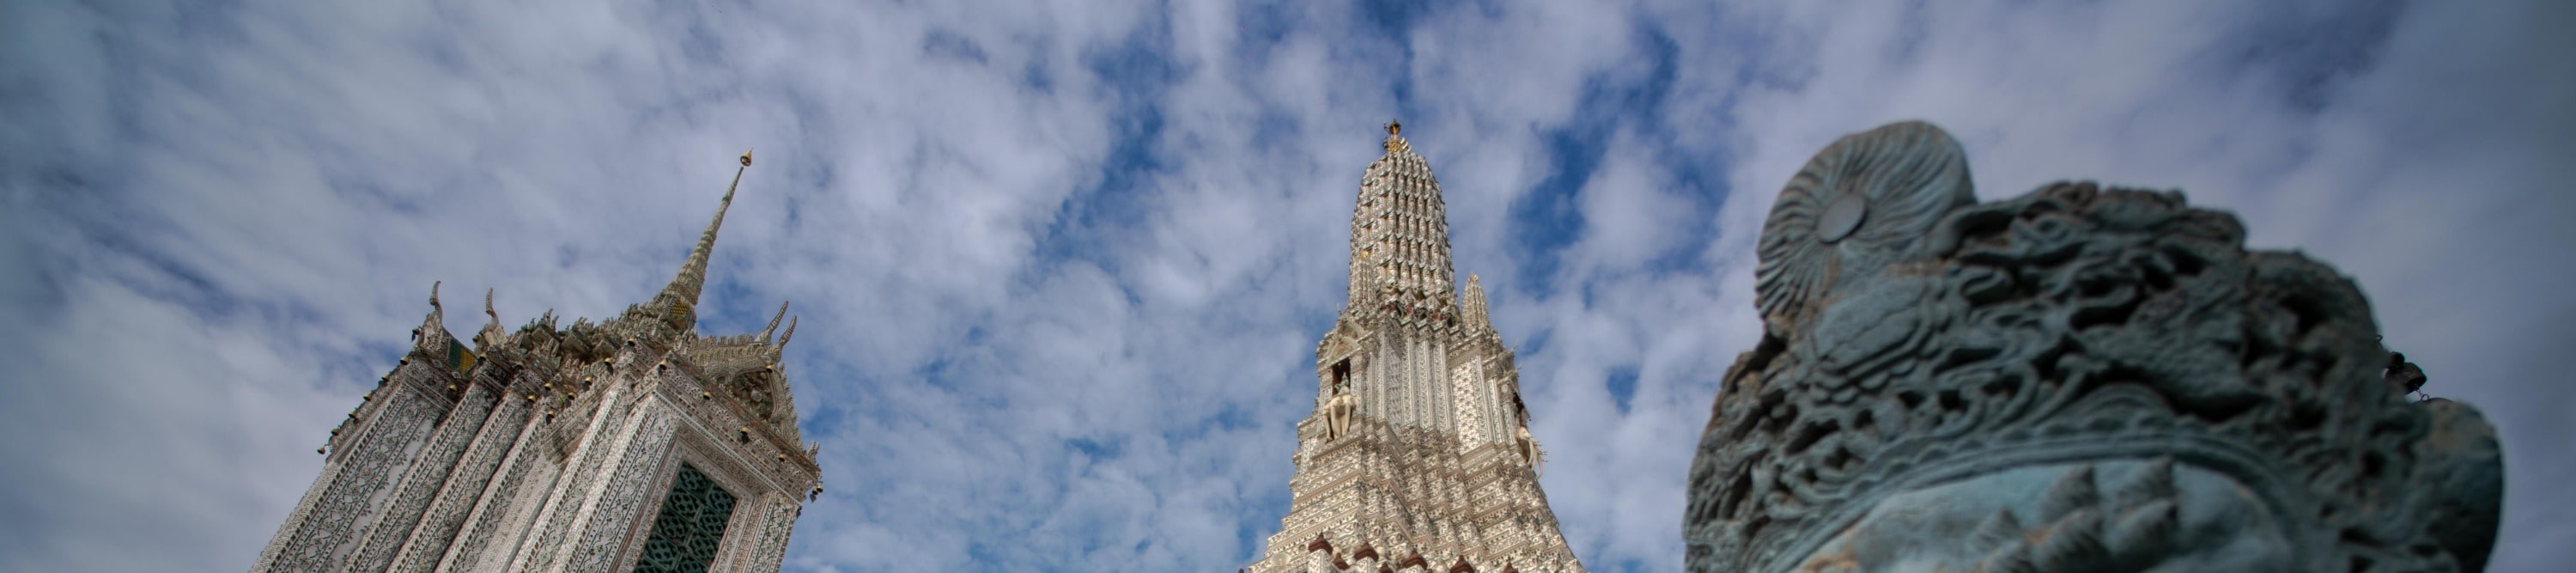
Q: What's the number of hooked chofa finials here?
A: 4